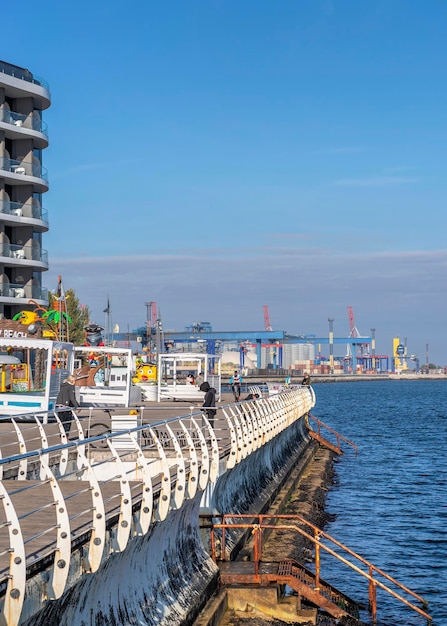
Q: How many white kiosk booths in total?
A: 3